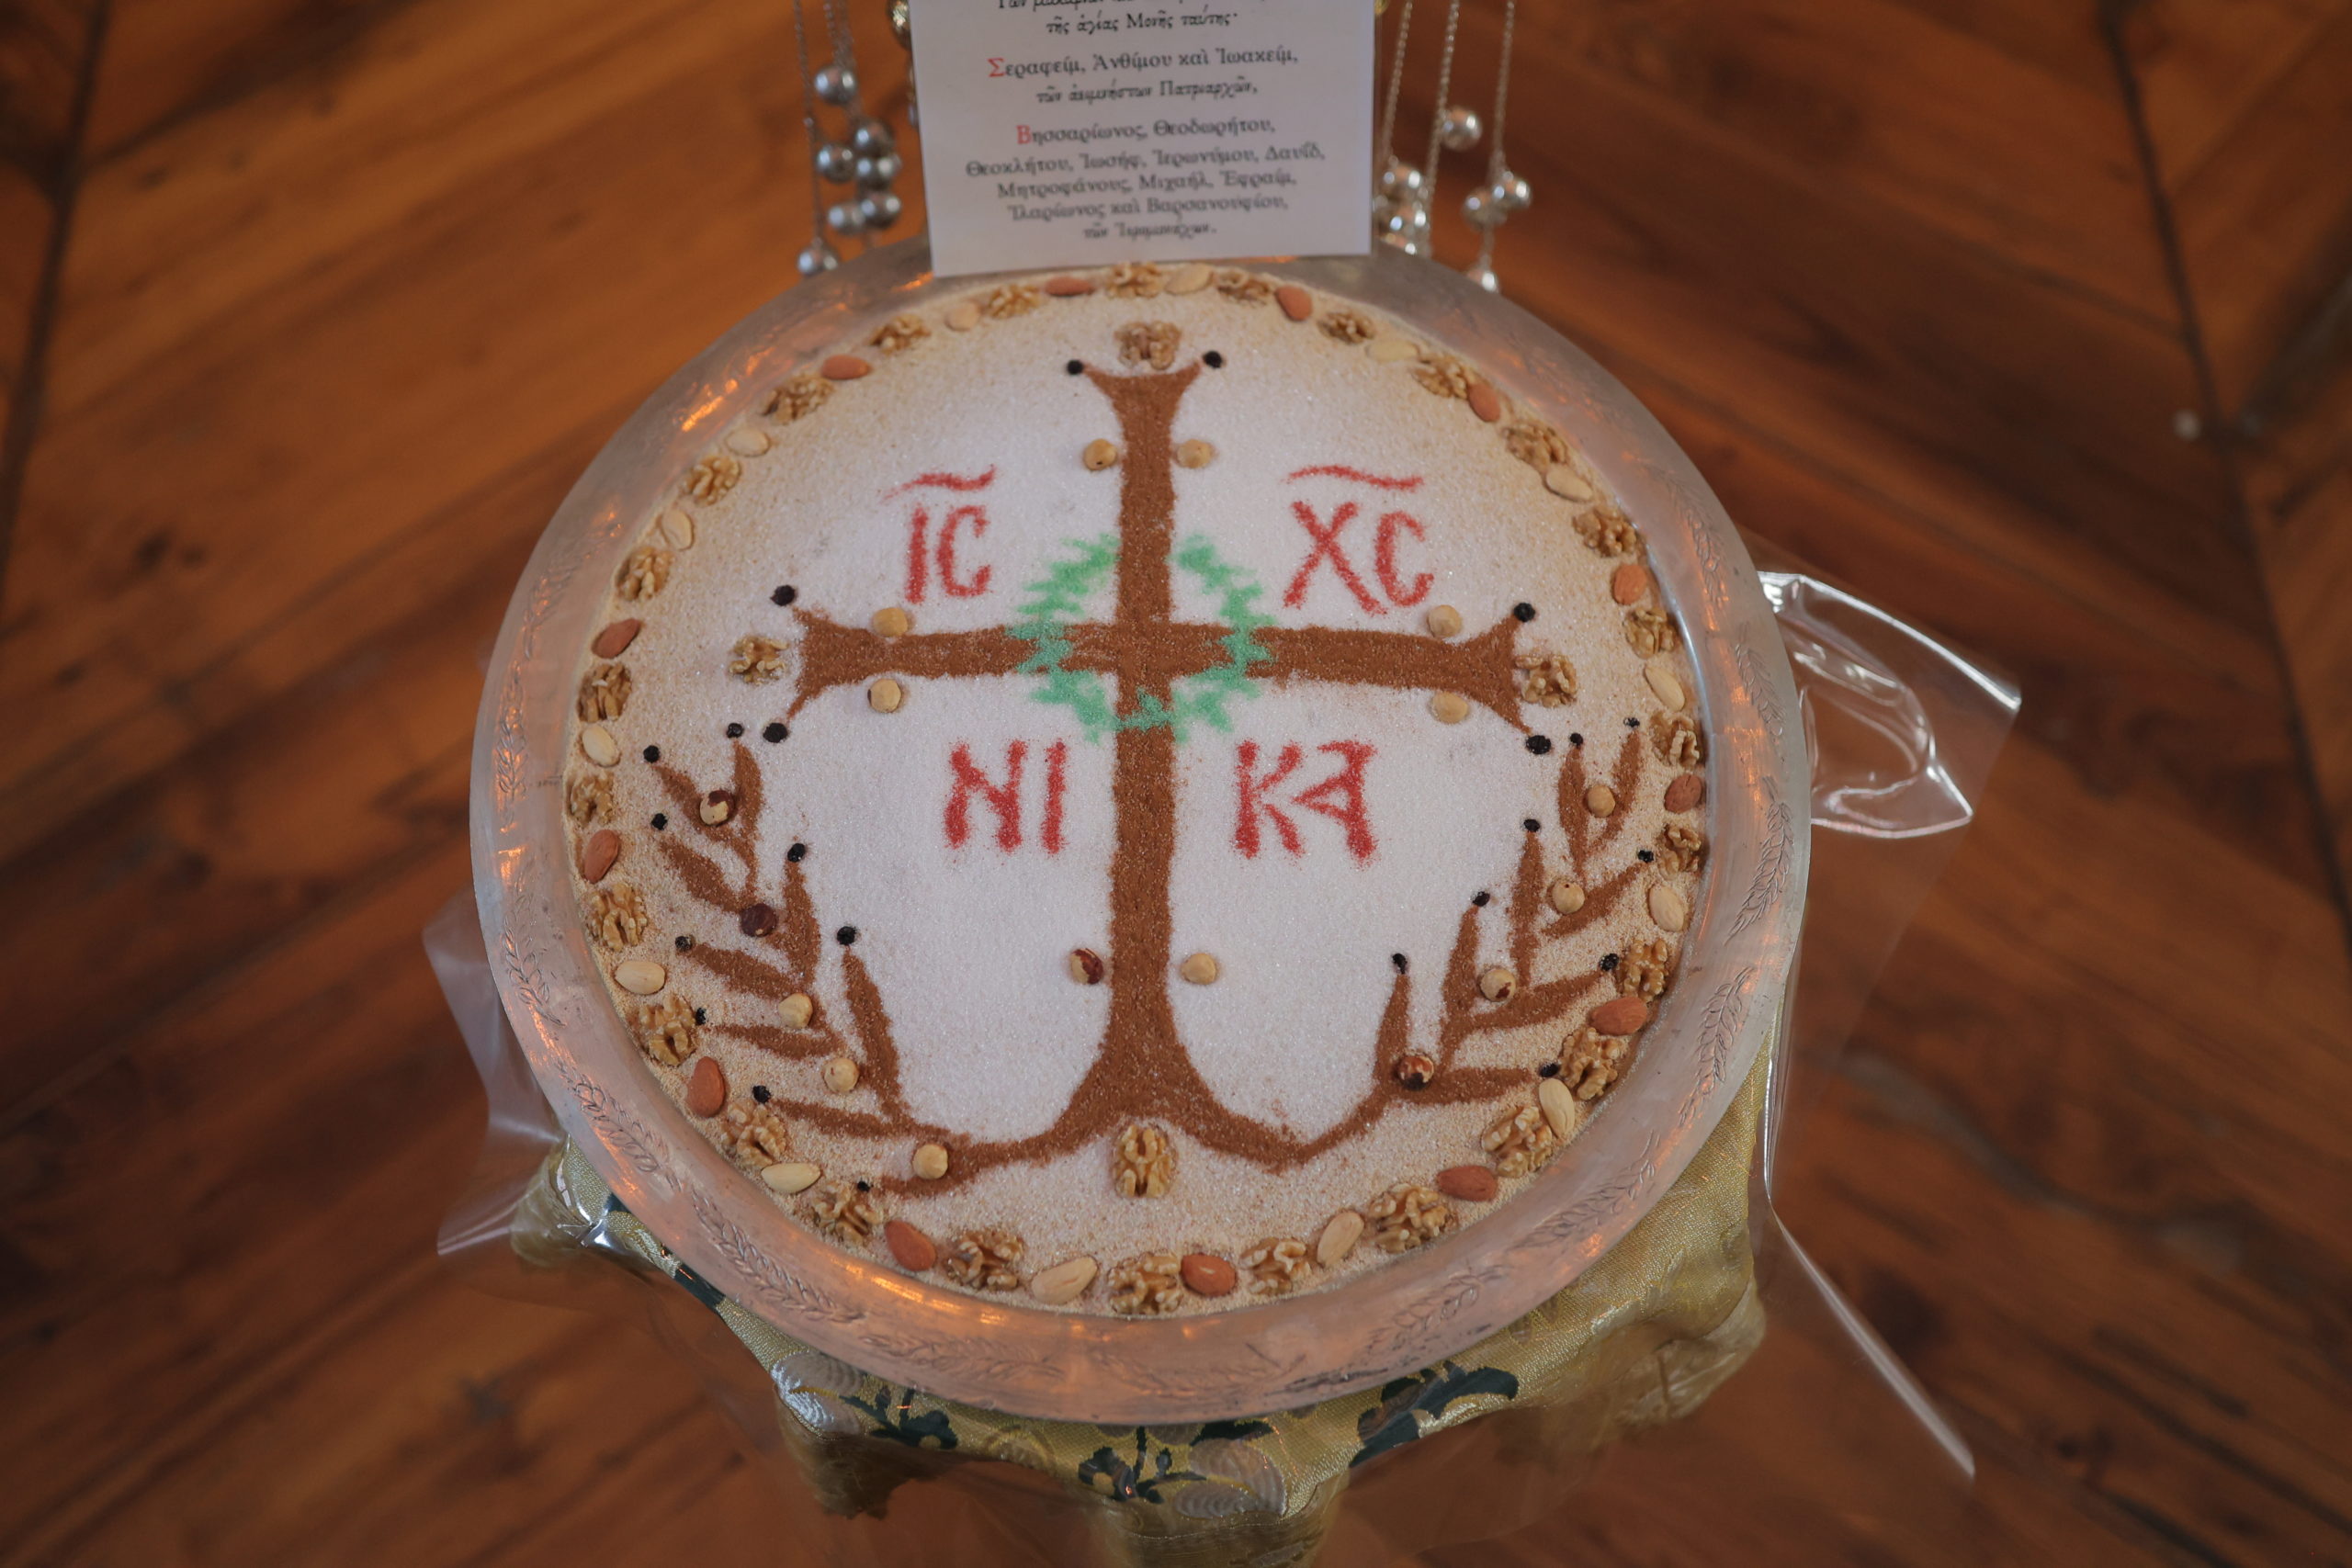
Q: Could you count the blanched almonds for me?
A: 14